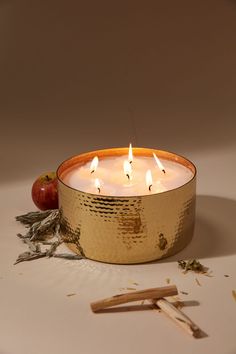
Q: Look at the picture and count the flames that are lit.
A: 6